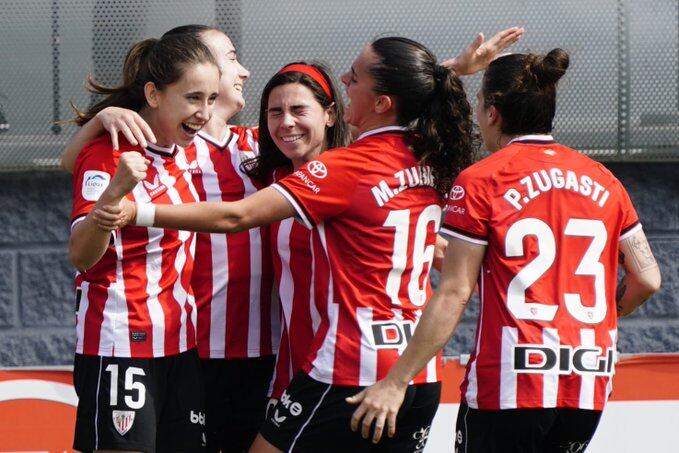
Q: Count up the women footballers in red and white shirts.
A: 5